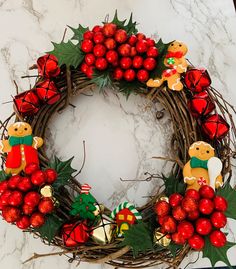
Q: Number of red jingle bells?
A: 7